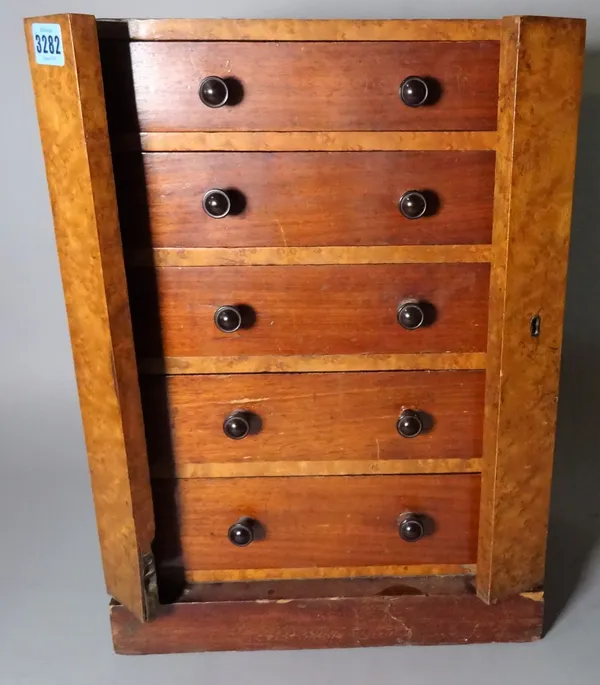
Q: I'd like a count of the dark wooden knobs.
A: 10